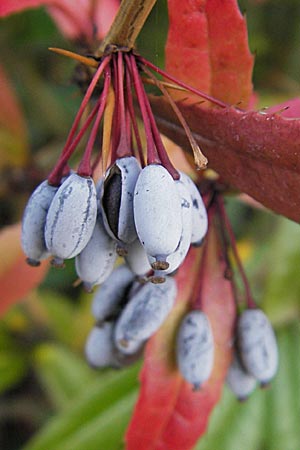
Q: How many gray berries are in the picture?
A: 14